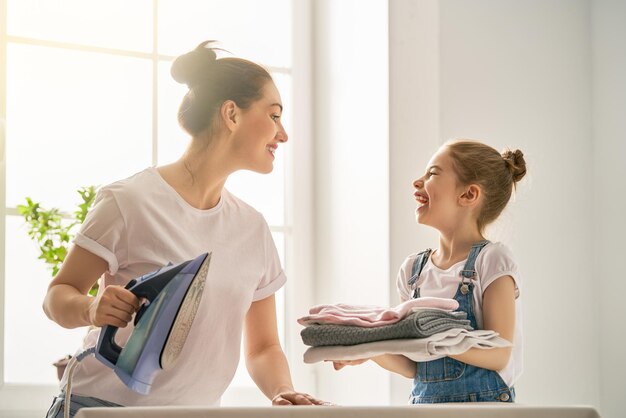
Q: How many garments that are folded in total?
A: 3